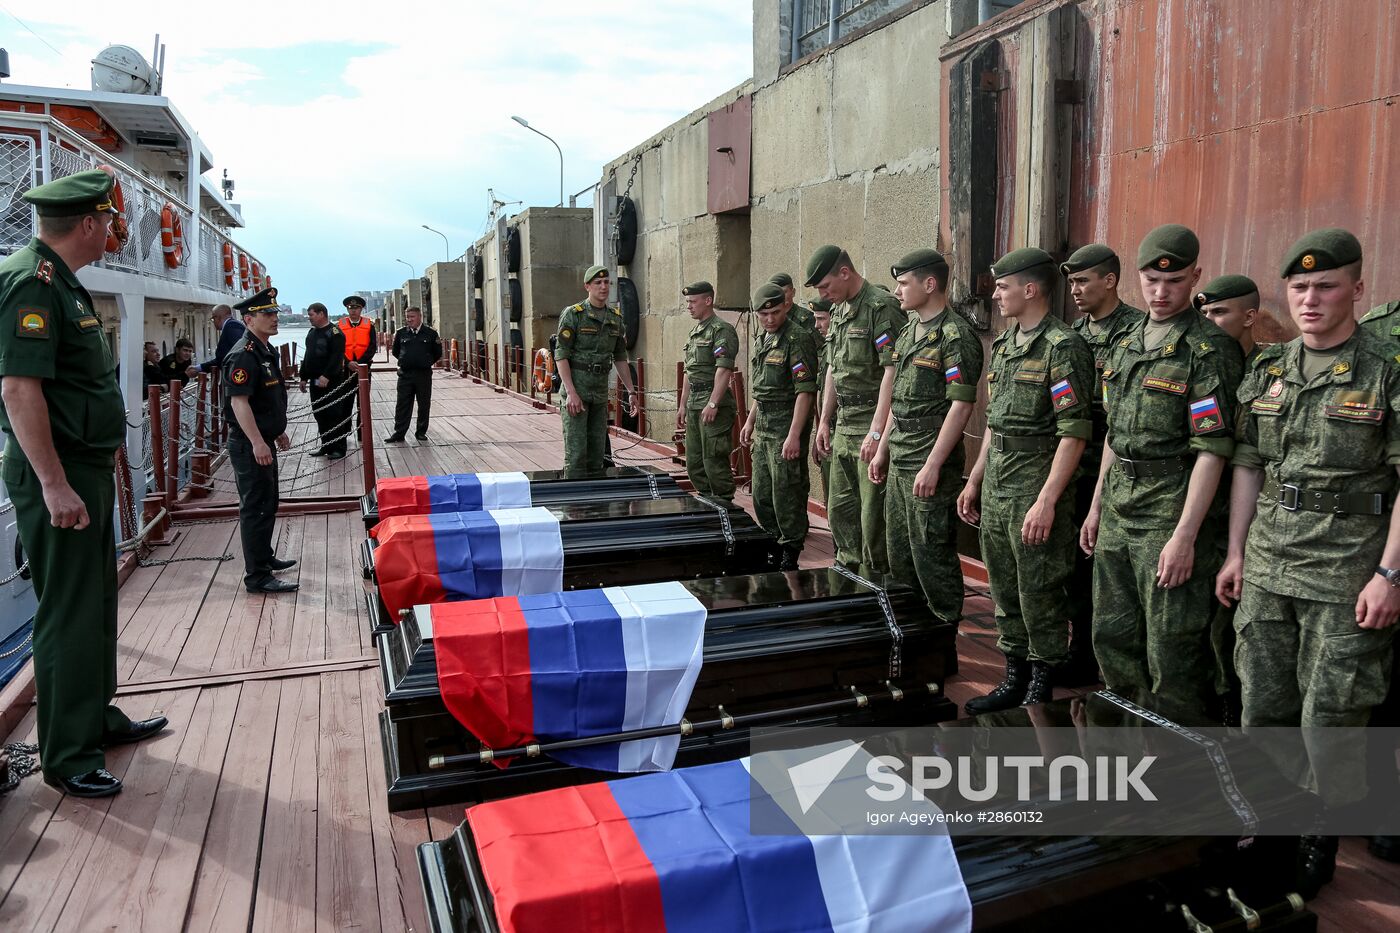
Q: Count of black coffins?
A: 4